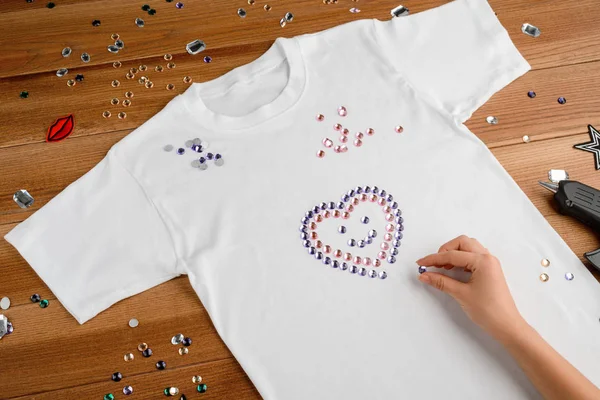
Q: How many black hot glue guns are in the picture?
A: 1